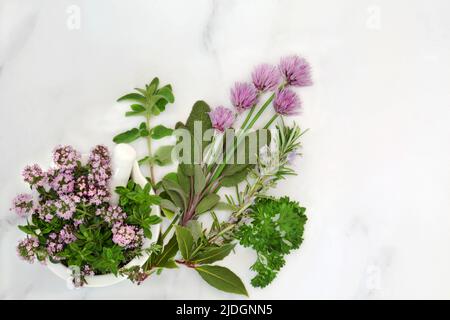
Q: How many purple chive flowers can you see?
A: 5